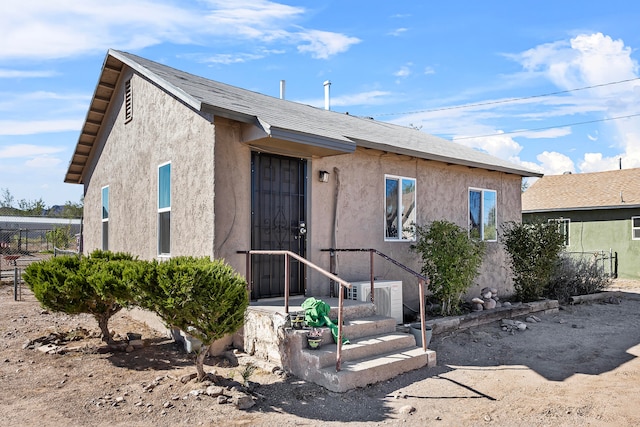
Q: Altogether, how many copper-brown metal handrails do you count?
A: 2